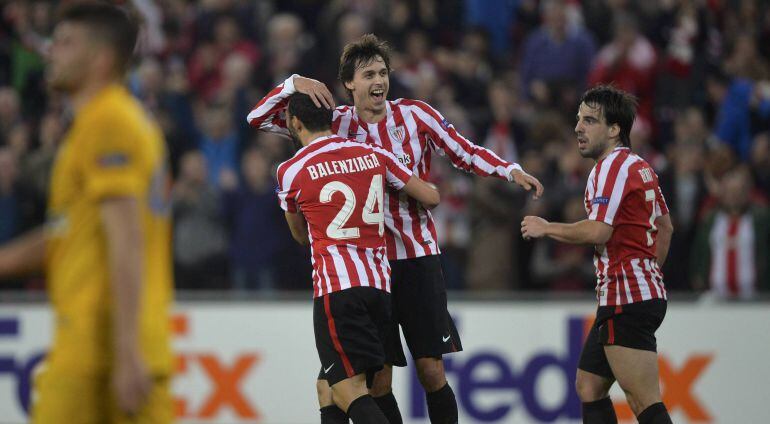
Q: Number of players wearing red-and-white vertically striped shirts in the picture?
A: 3